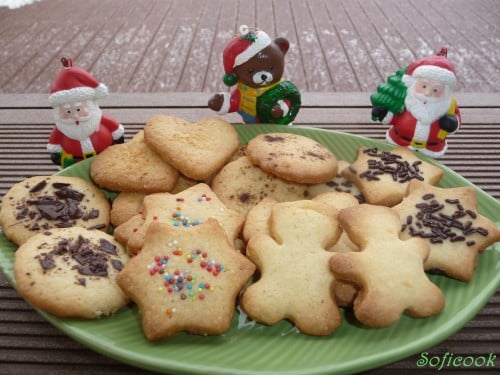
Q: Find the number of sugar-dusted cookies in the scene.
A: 2